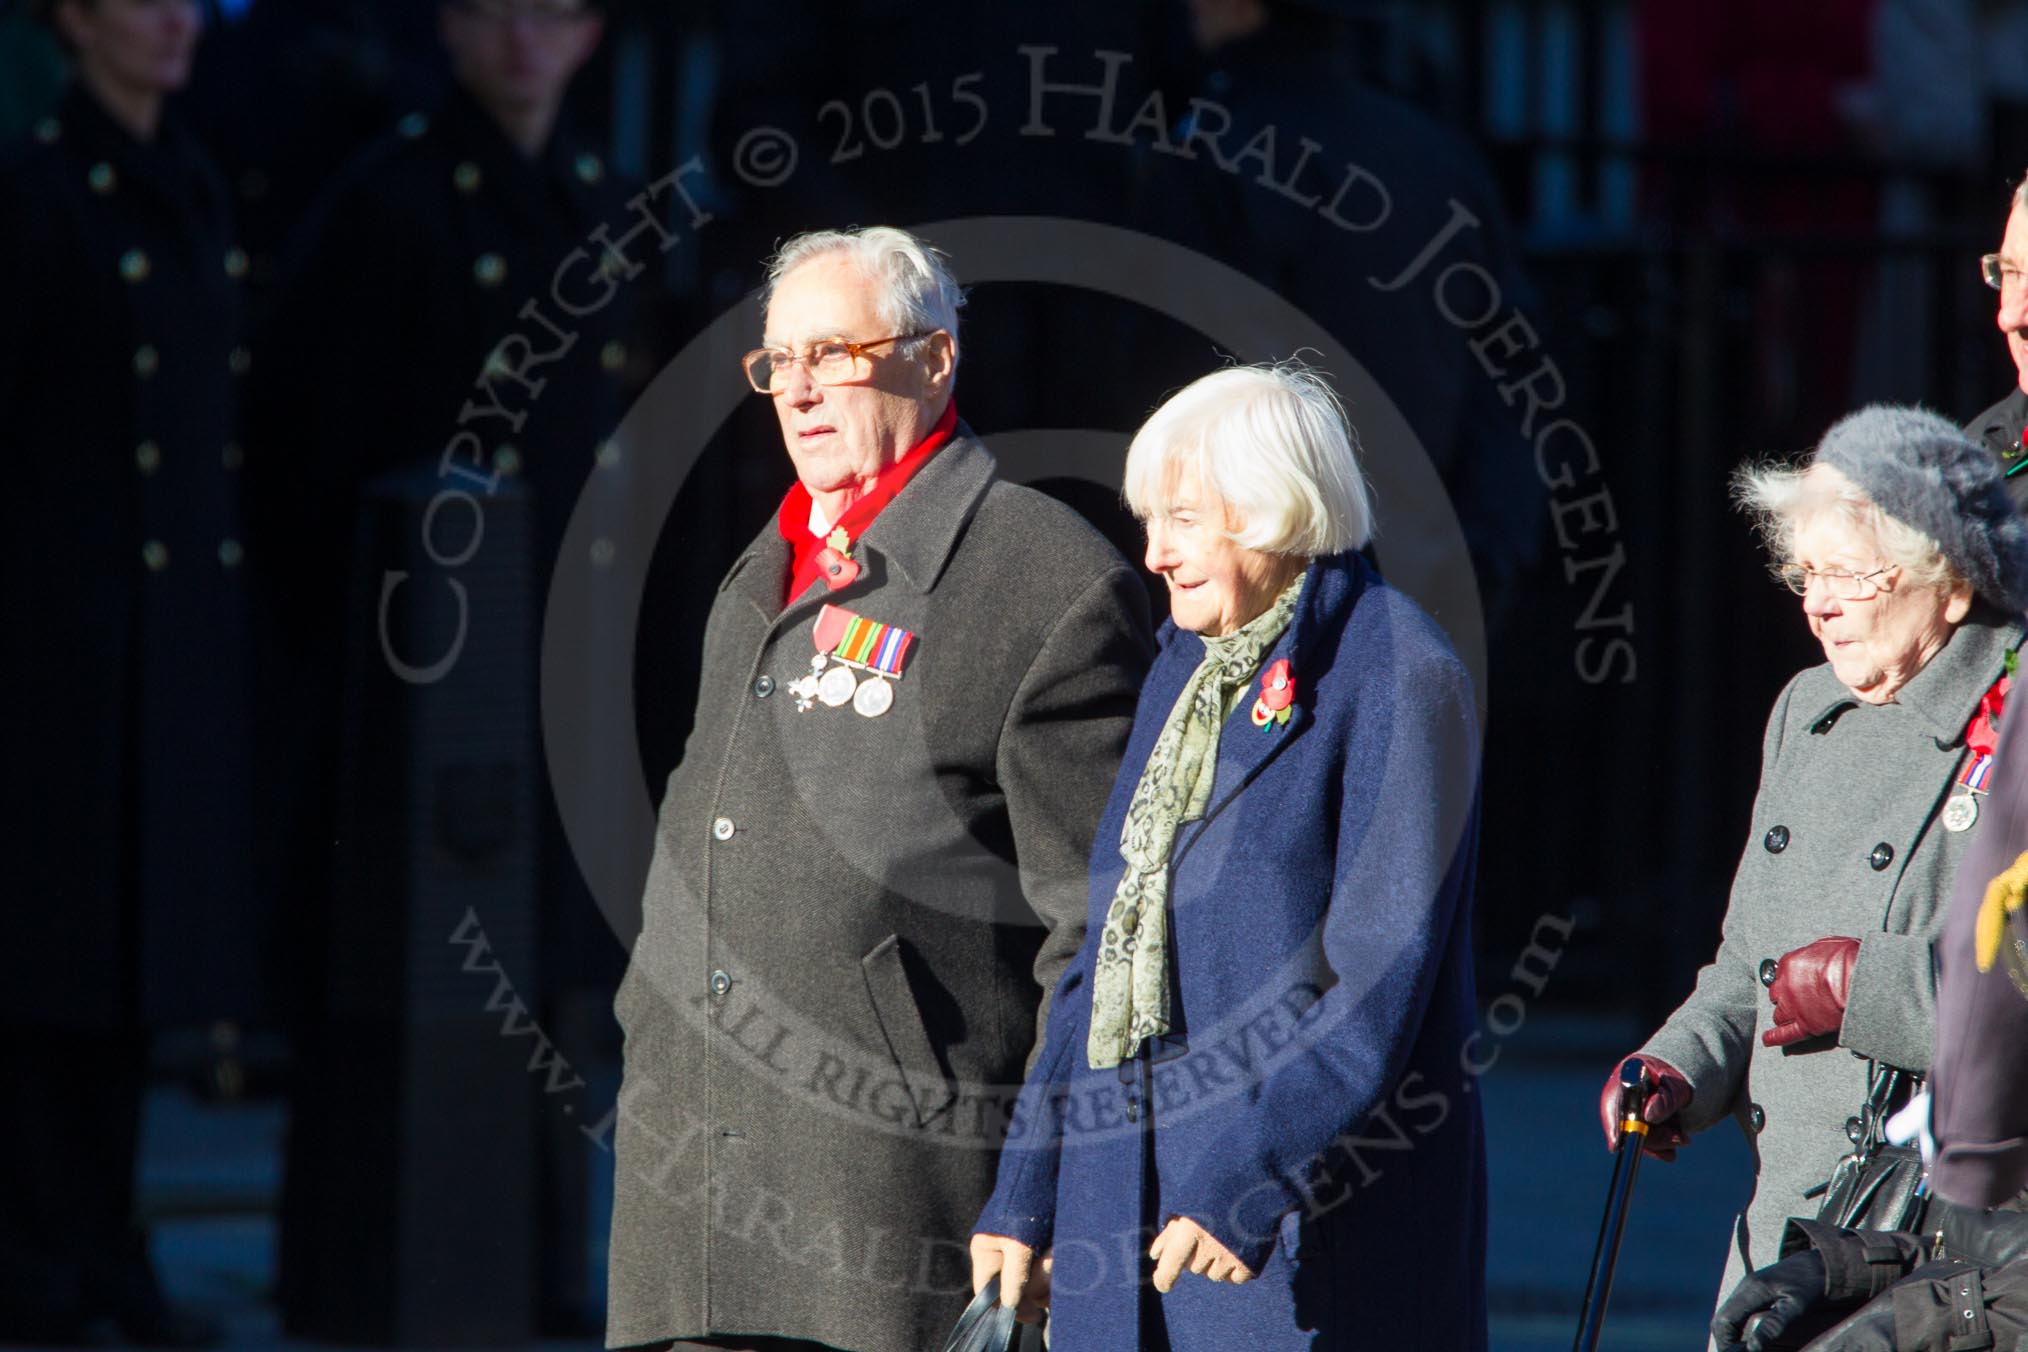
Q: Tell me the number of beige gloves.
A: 2